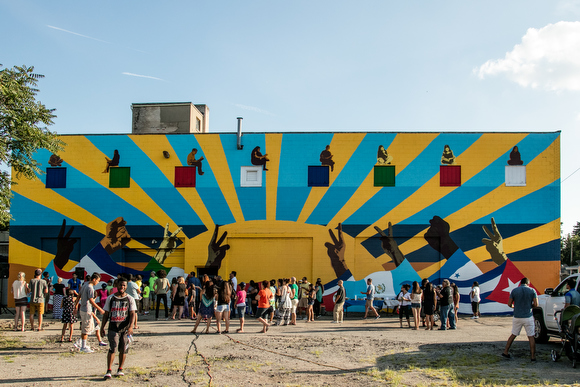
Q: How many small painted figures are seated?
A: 8